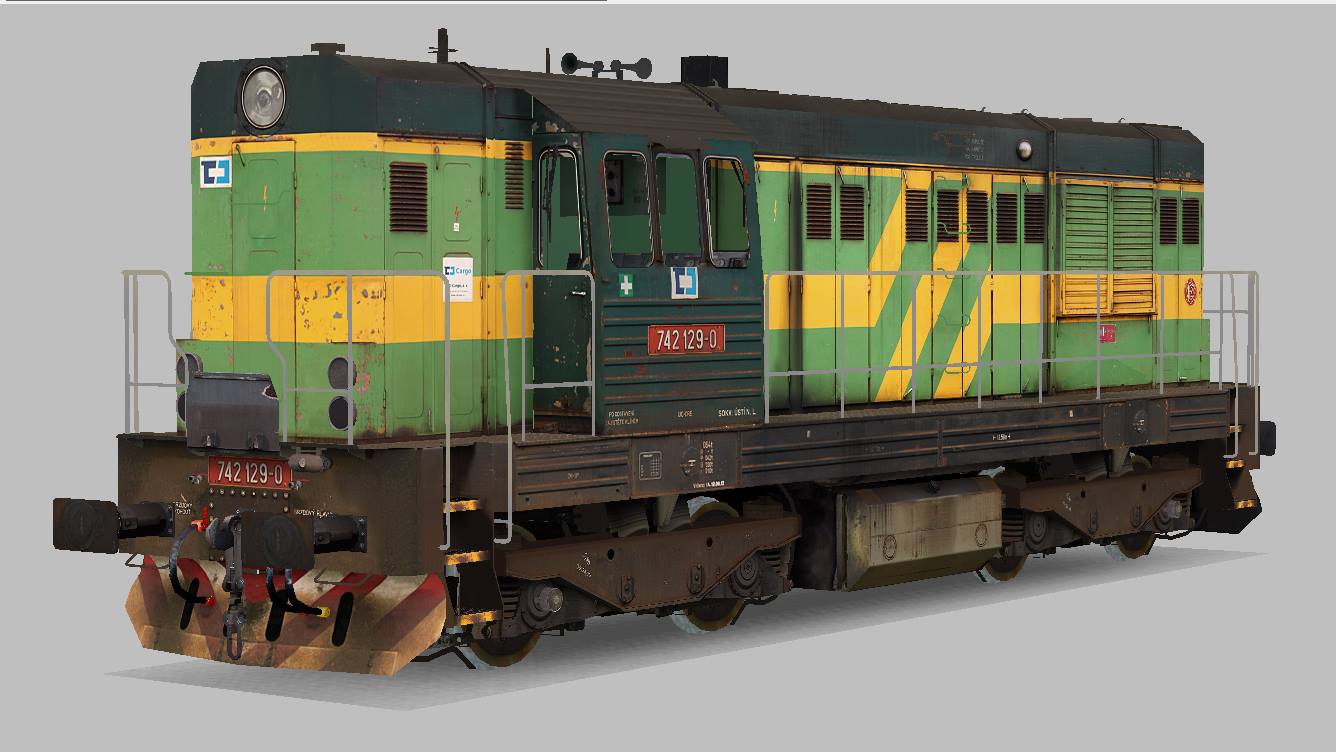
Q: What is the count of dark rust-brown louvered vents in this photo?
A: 11